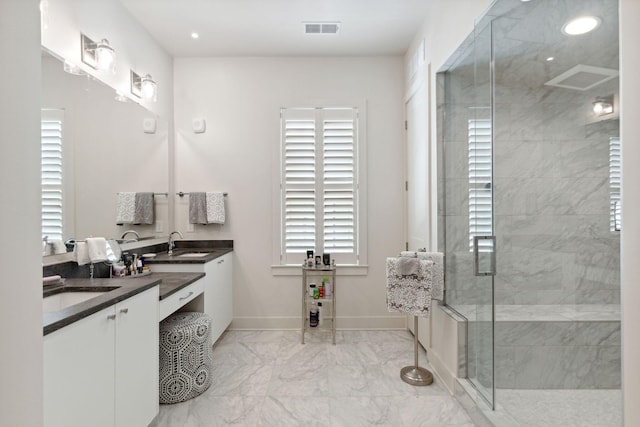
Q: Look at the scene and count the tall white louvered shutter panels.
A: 2